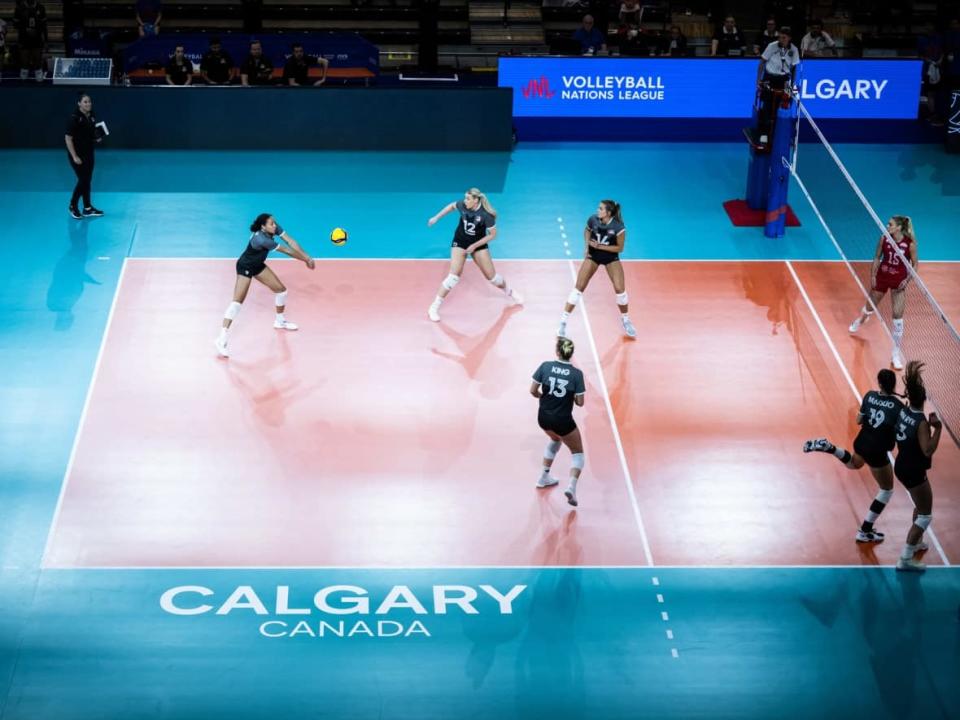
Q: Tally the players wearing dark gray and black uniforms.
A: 6